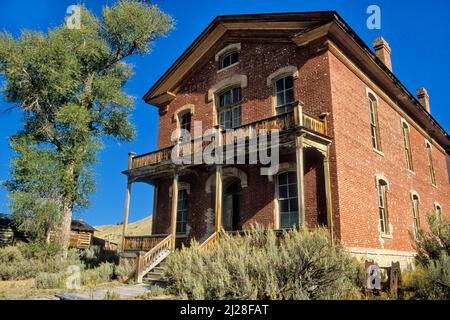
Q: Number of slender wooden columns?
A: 5